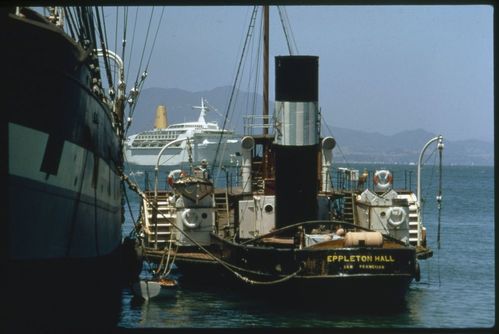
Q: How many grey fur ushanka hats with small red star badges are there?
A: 0